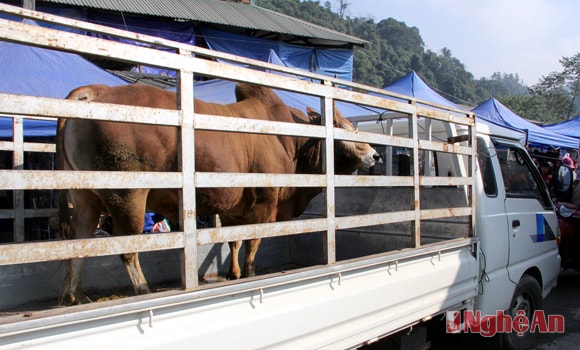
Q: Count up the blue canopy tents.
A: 5